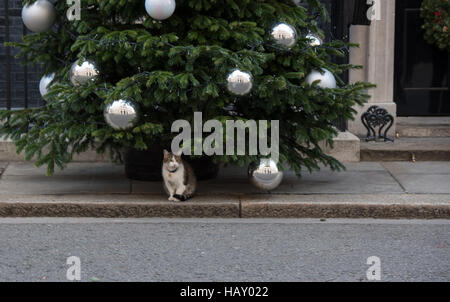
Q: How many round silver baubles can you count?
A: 10